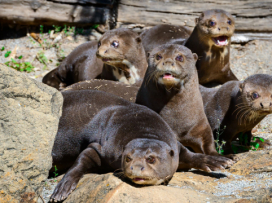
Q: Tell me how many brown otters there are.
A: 5